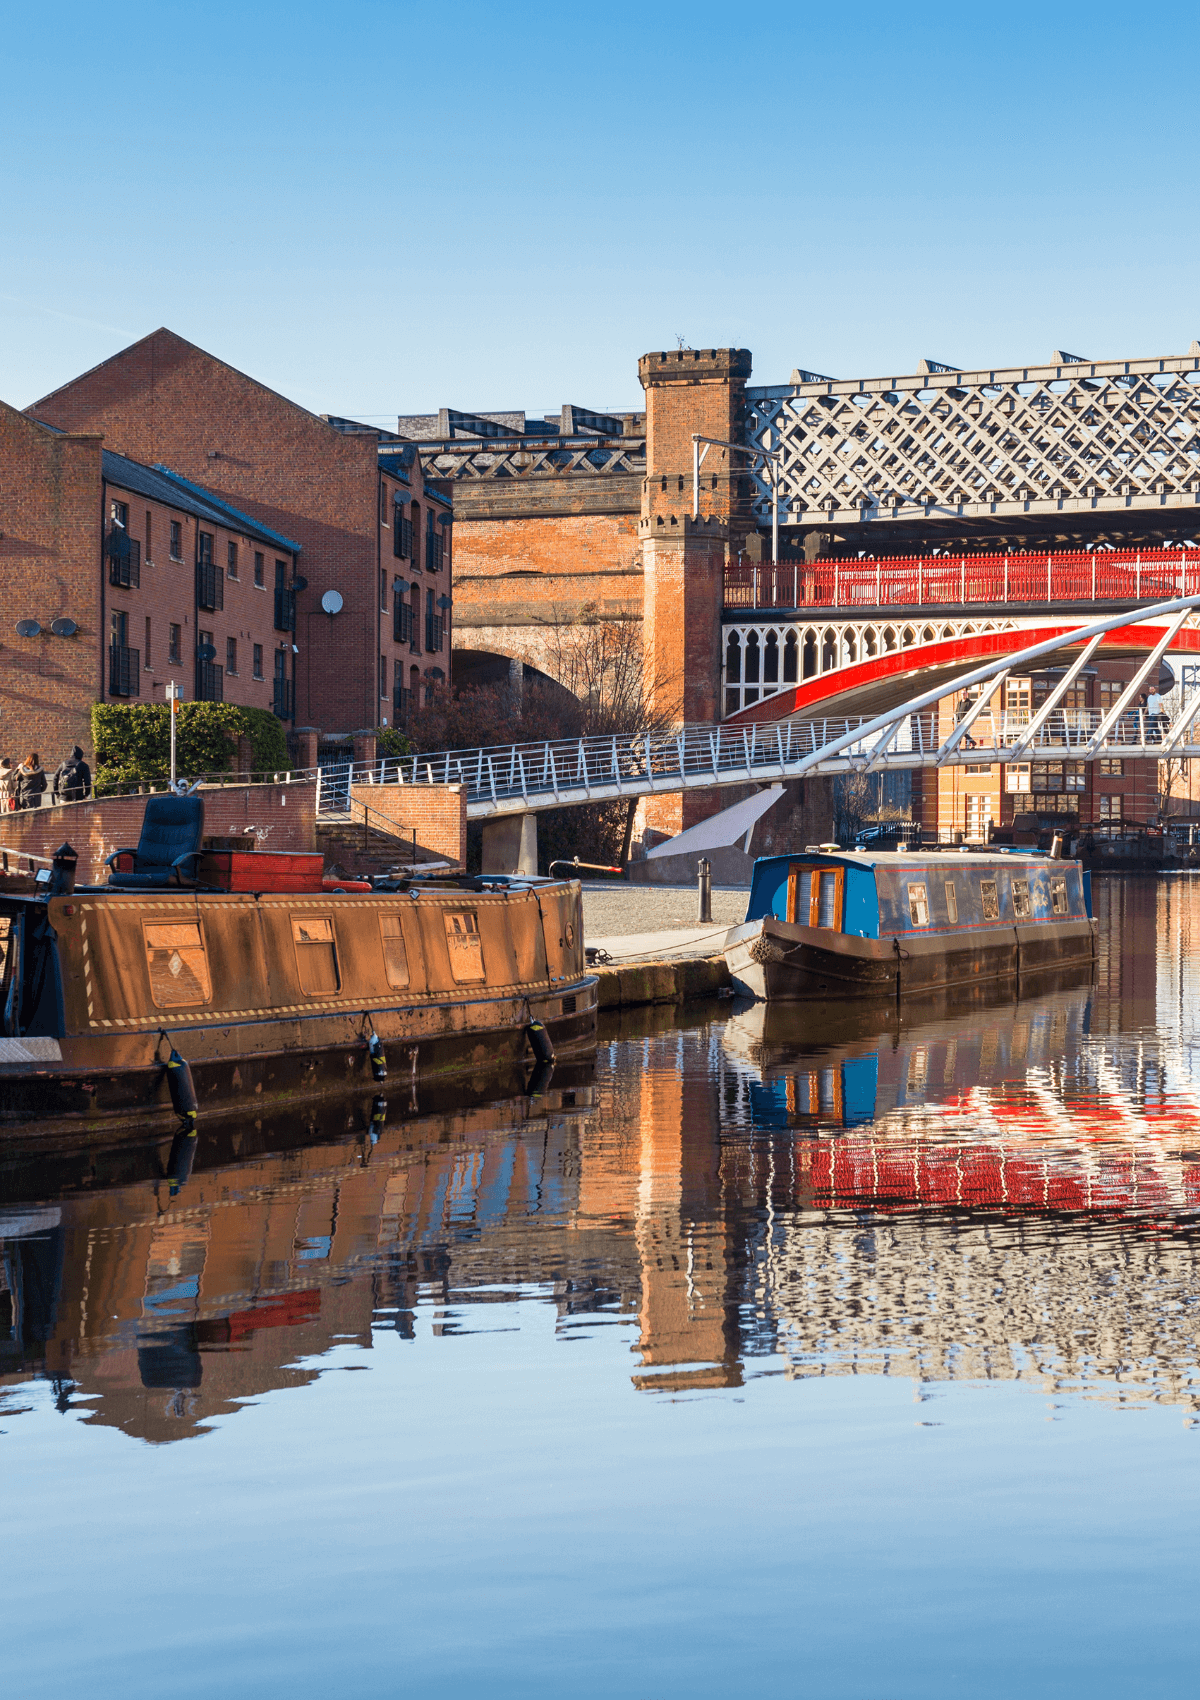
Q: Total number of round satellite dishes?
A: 11